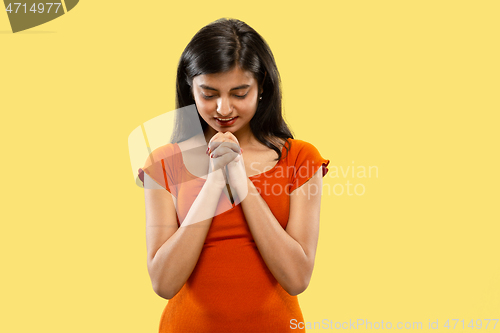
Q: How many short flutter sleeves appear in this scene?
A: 2